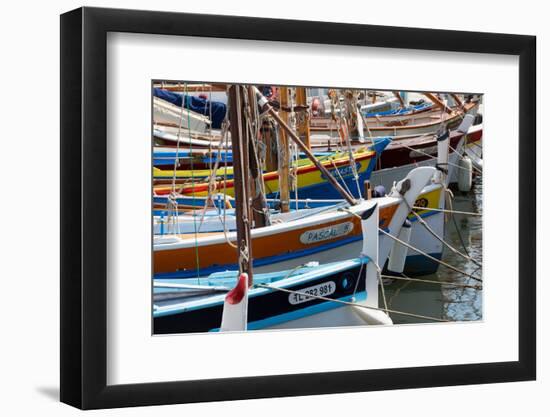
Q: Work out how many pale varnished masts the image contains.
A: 2